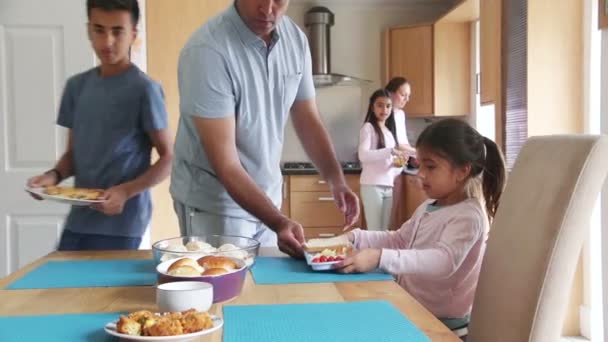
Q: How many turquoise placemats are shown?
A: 4